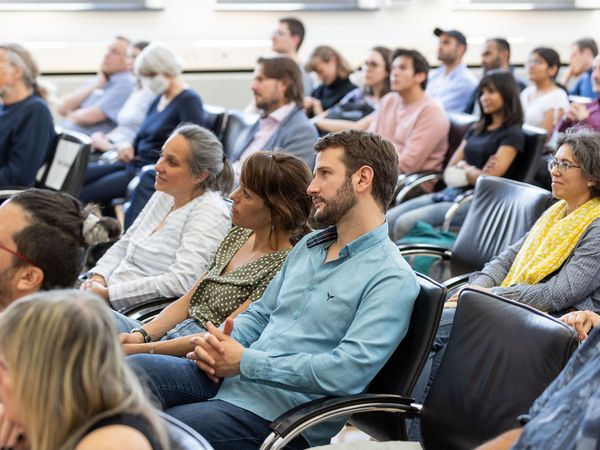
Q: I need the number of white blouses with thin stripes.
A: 1